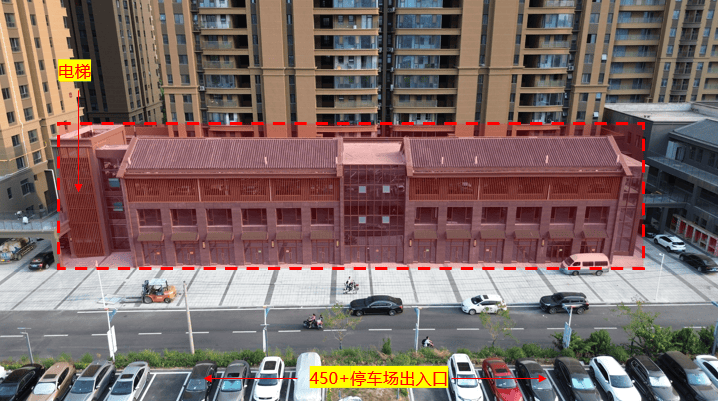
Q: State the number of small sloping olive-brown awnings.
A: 12